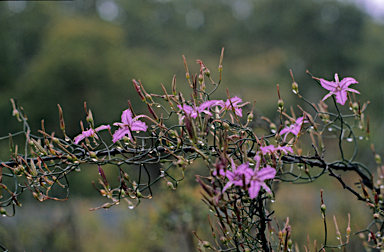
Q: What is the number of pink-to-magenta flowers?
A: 9